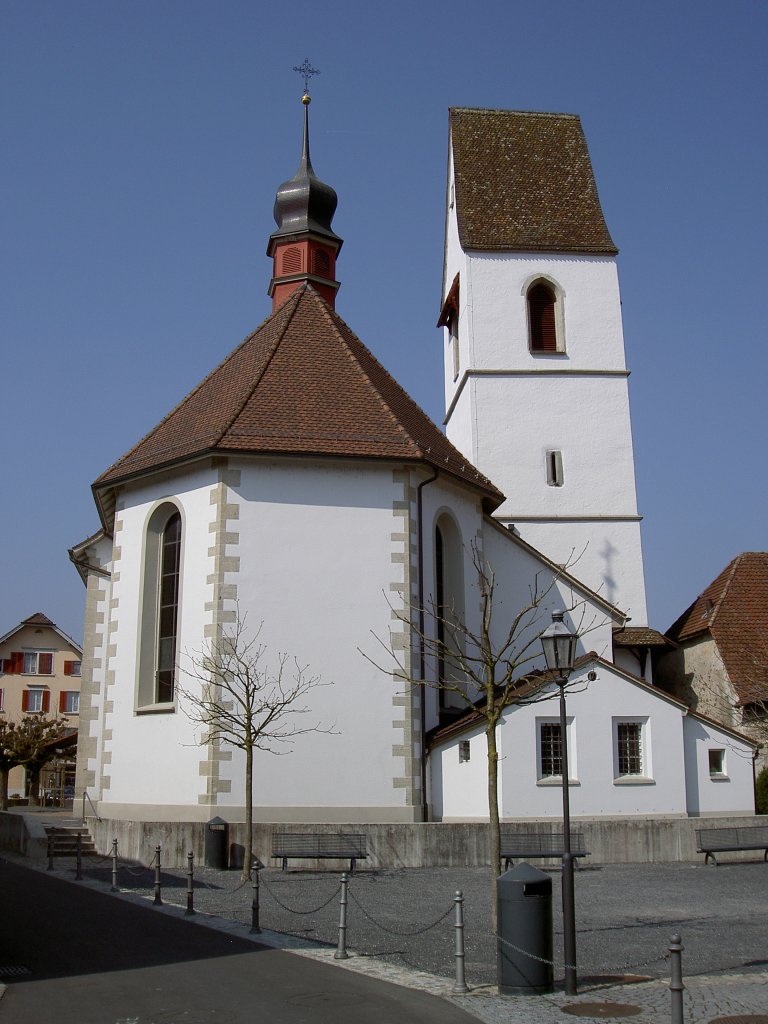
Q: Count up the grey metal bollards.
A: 9